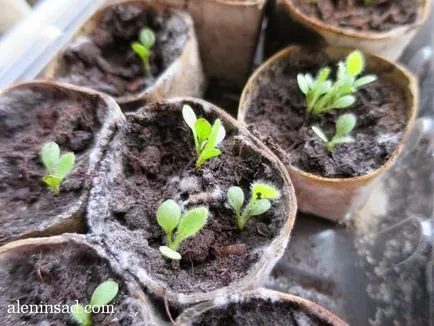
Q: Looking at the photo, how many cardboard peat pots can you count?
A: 8